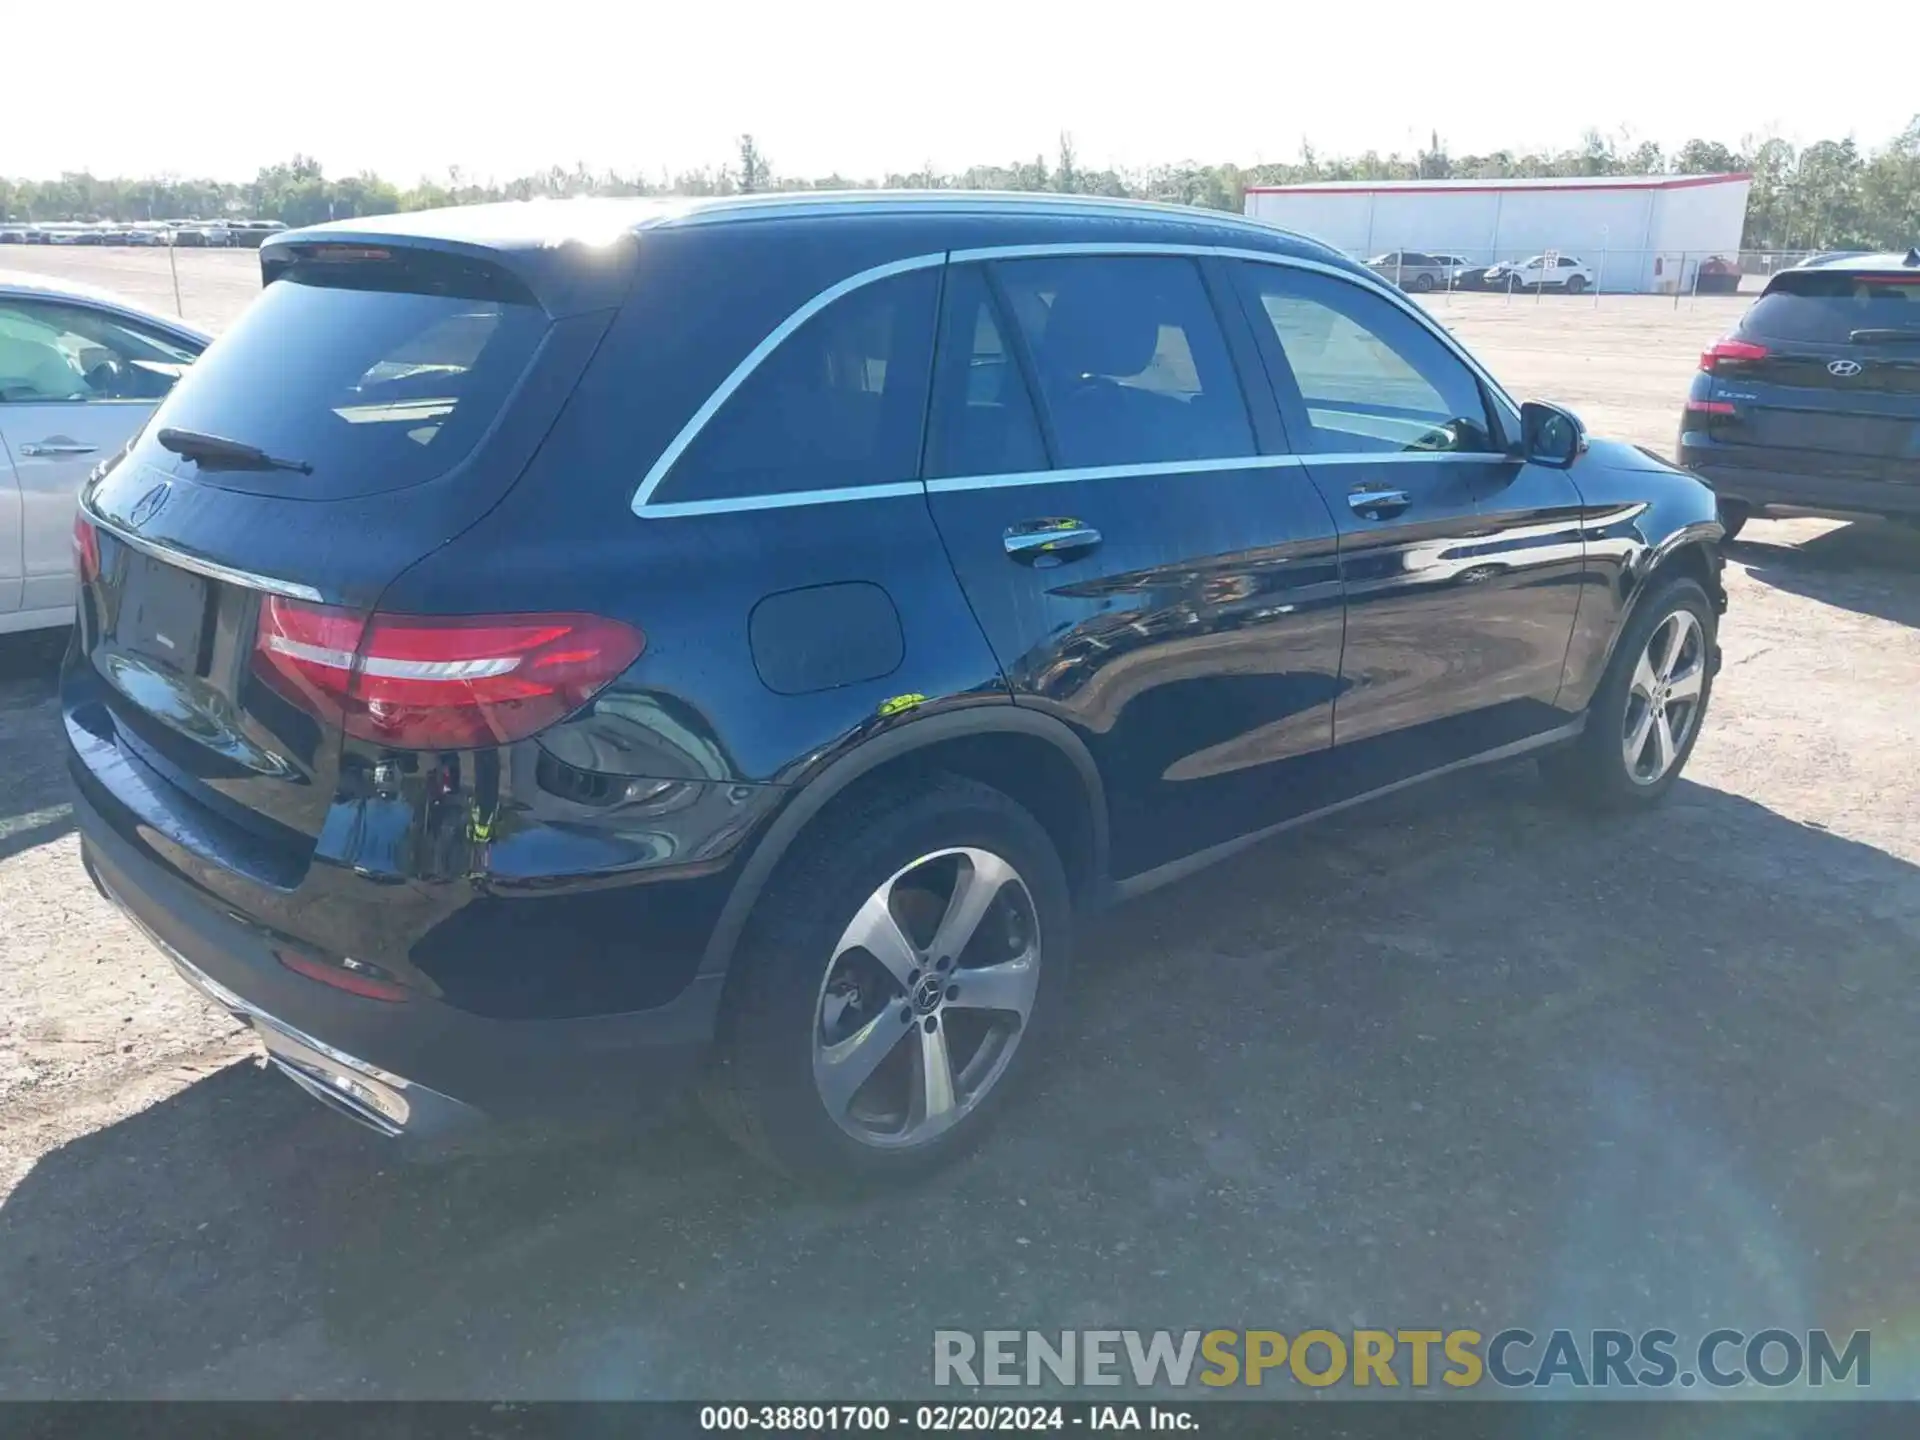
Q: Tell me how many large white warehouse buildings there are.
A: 1